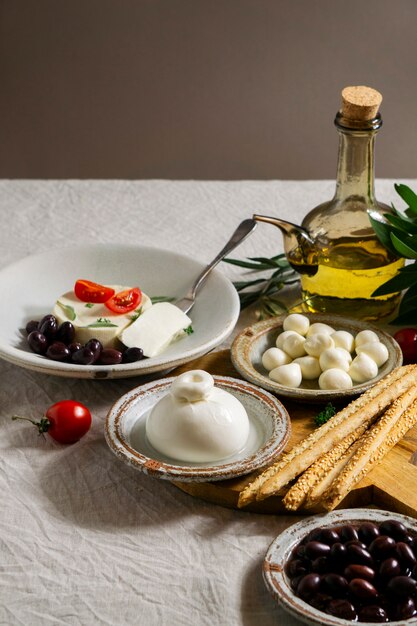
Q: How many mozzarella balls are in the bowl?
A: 13